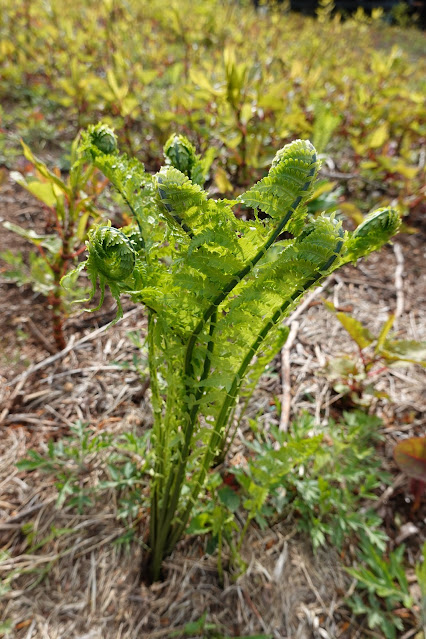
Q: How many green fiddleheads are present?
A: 7